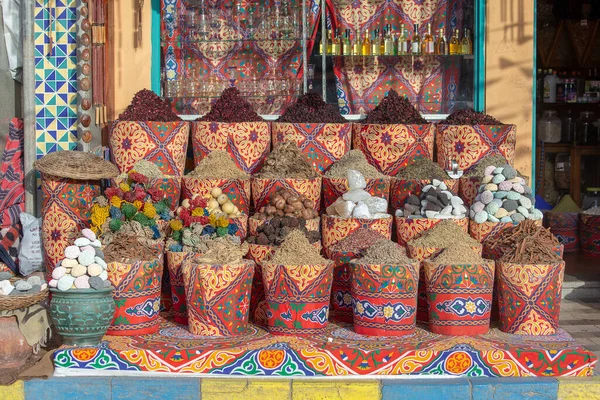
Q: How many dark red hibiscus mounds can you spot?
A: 5